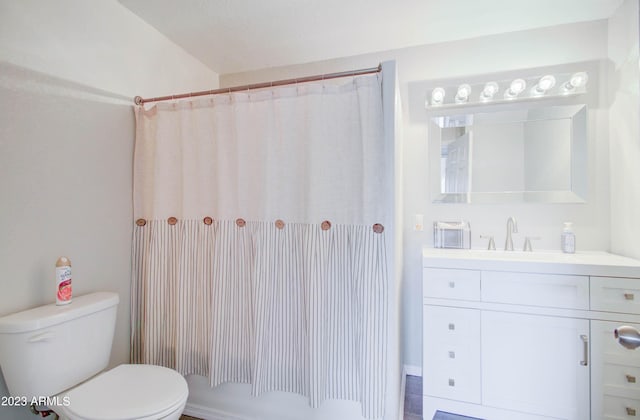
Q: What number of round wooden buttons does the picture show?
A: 7